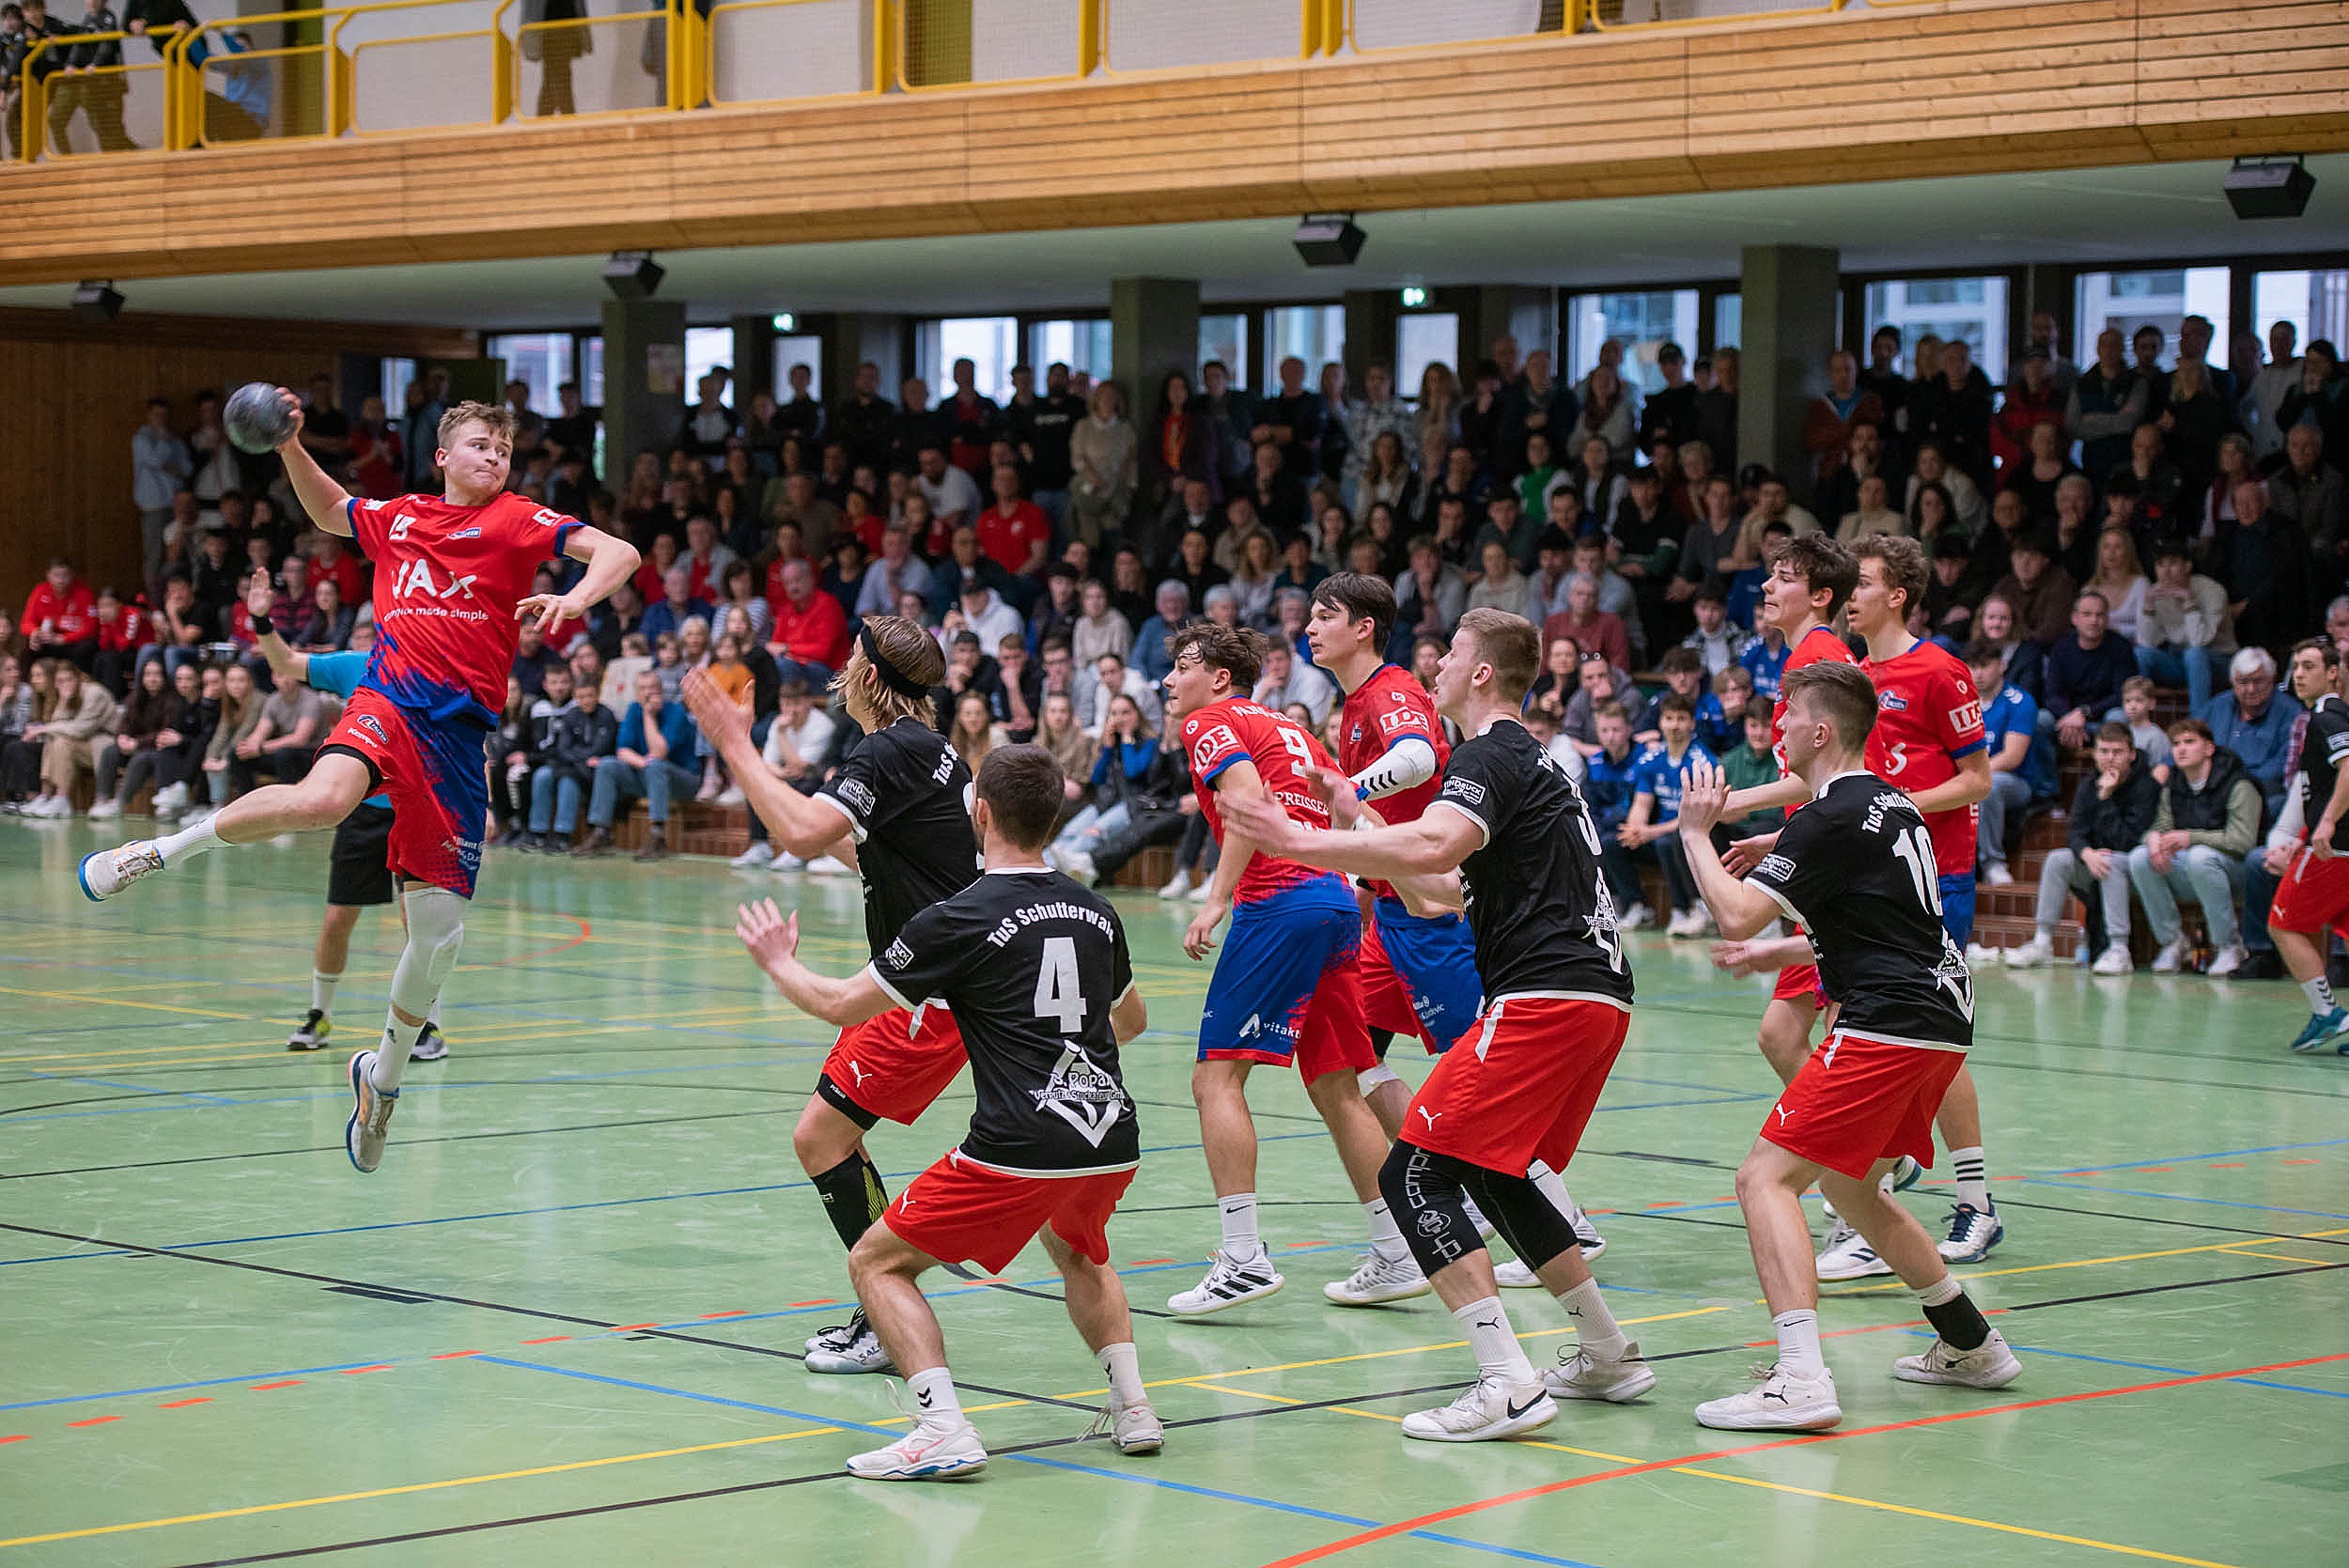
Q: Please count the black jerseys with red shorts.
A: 5